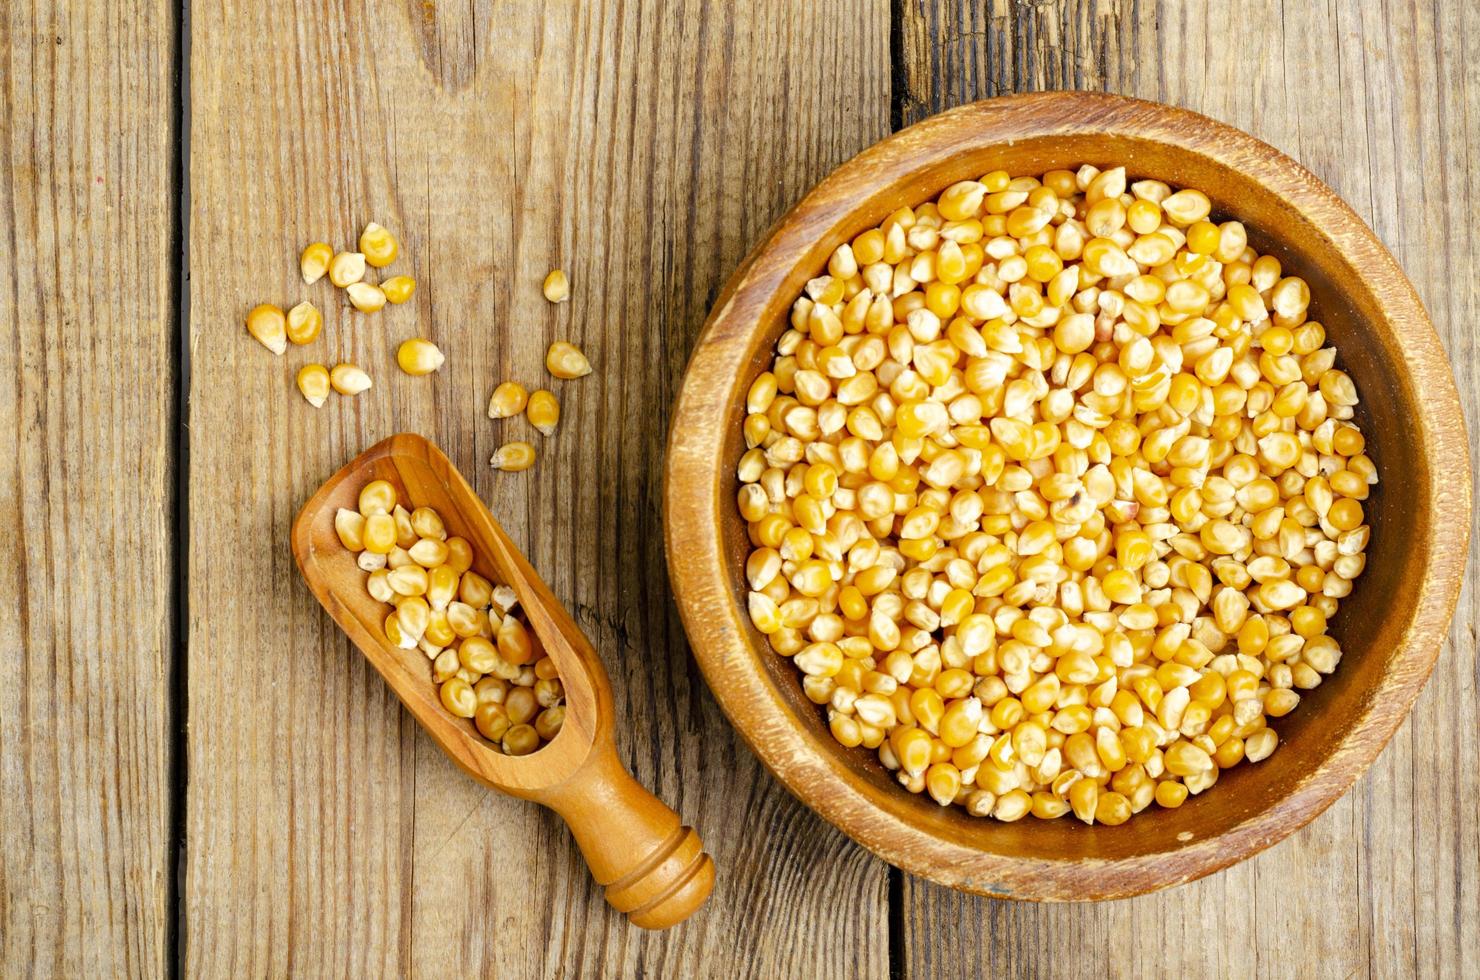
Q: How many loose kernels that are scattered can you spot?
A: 15